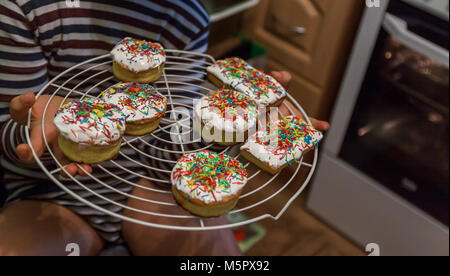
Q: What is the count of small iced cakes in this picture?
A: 7